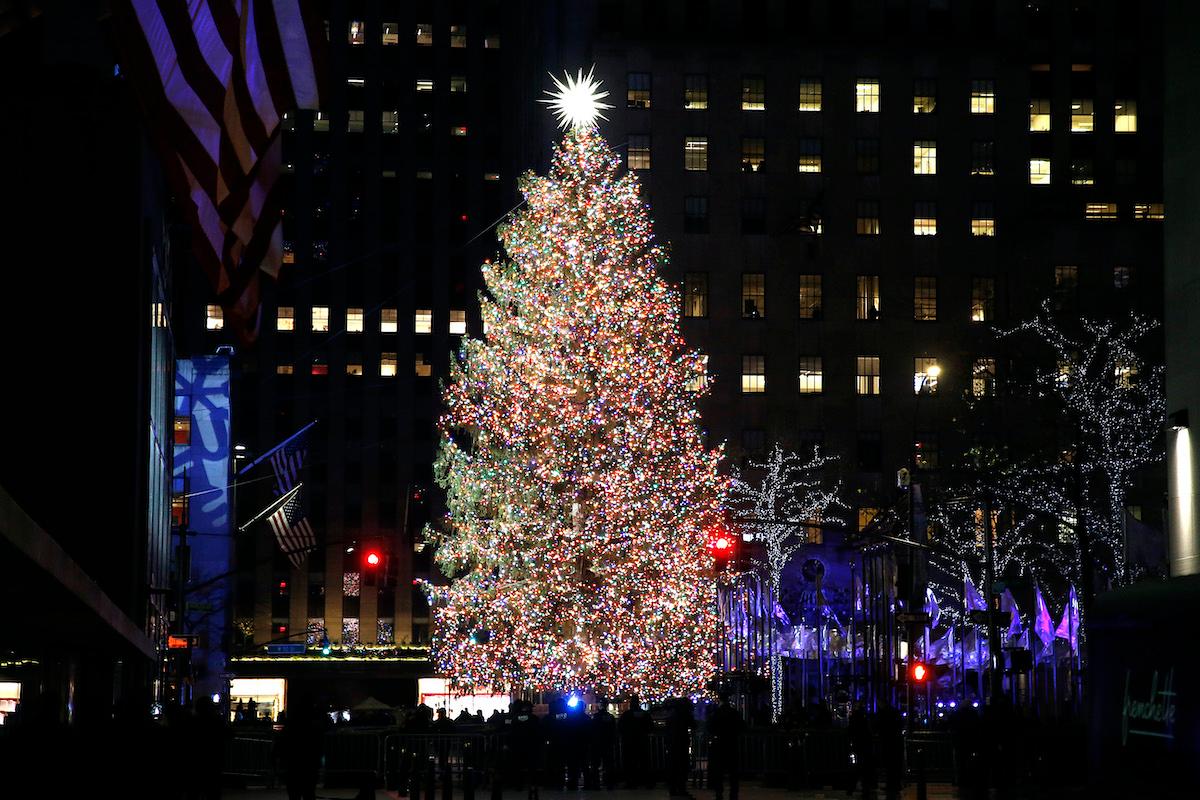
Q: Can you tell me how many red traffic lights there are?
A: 3